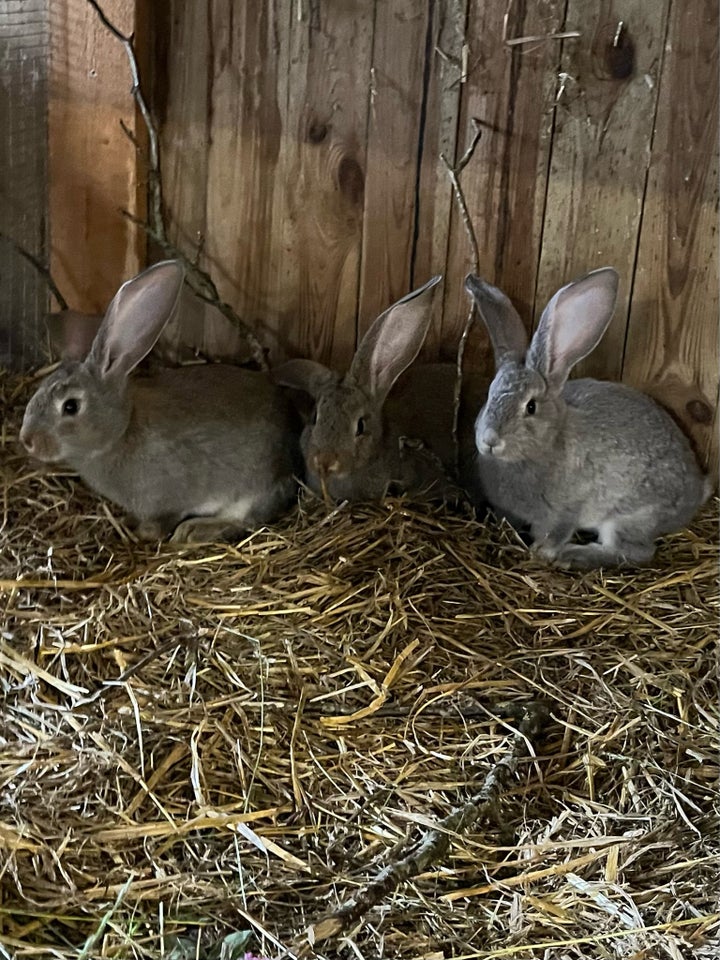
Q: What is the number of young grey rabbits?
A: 3